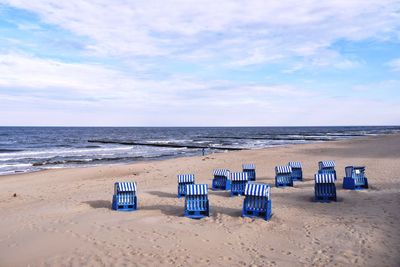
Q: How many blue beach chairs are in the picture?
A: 12